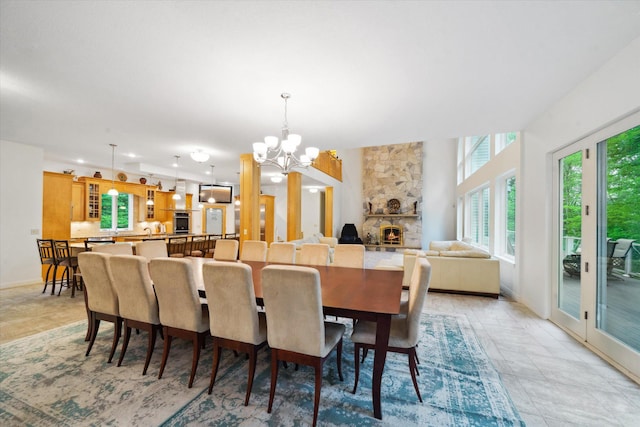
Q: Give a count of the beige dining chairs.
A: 14